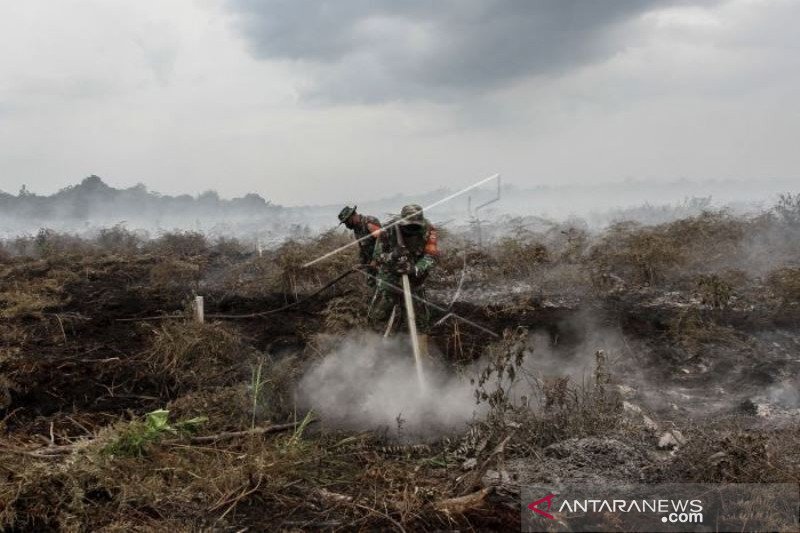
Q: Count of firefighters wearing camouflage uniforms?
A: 2